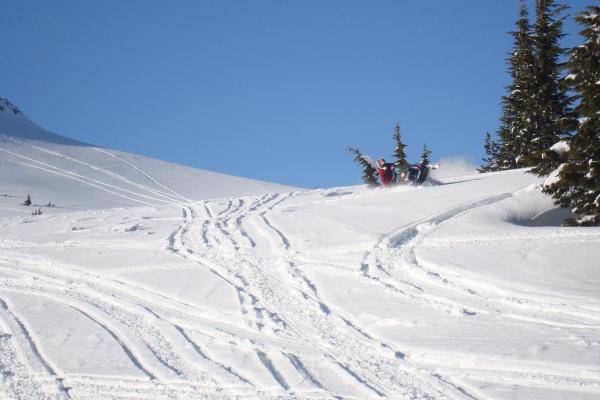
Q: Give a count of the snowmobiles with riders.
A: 1